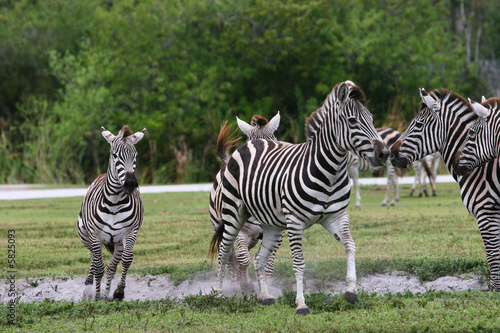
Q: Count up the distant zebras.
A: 2